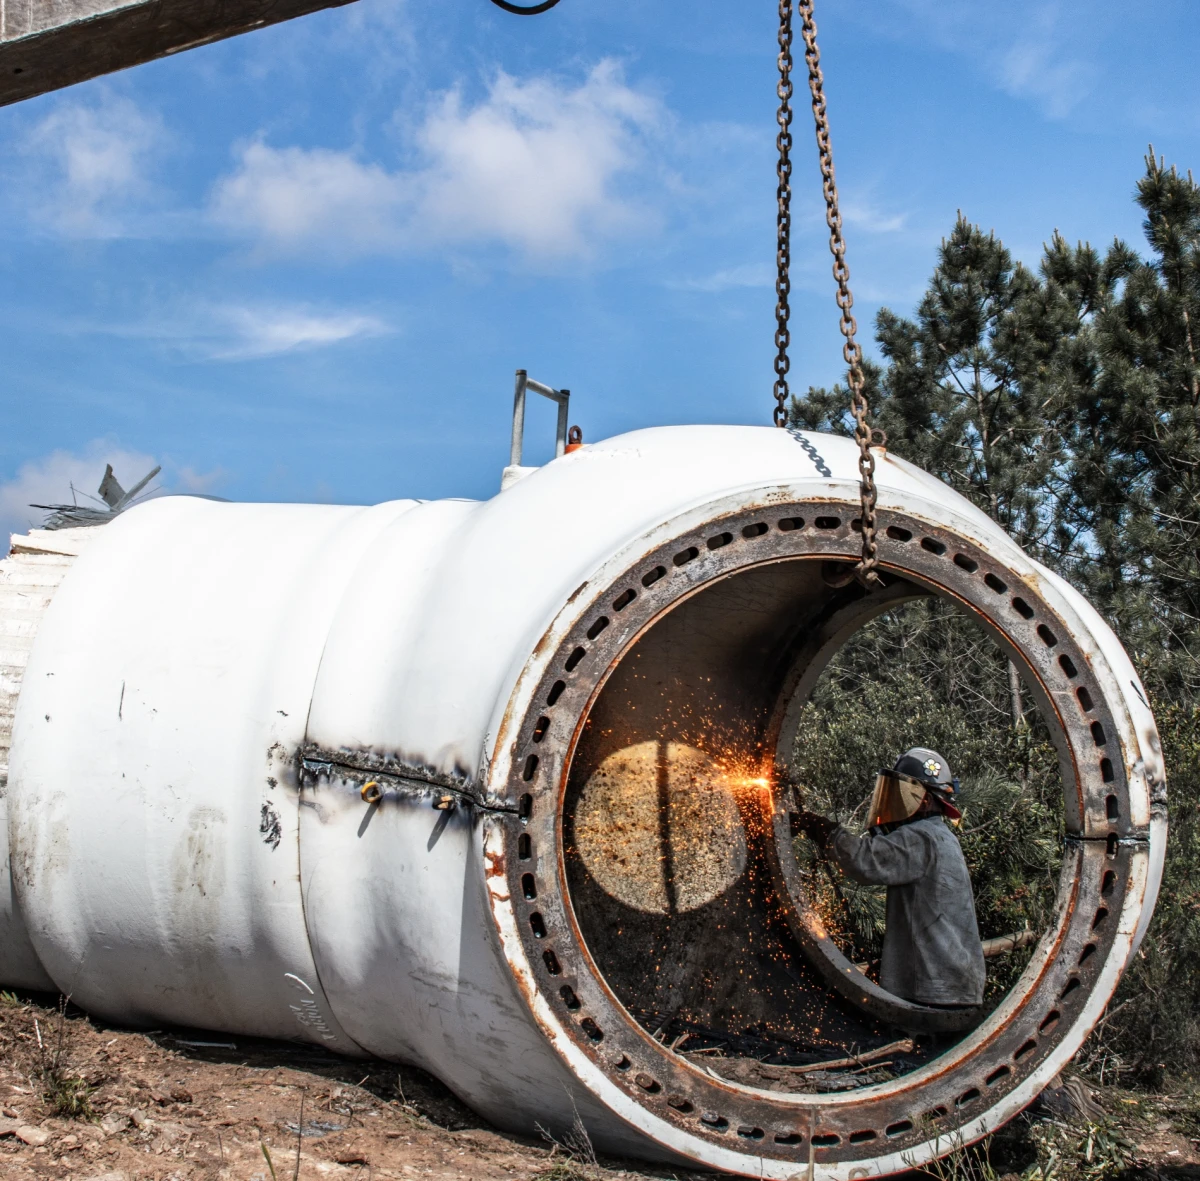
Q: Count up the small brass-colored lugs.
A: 2